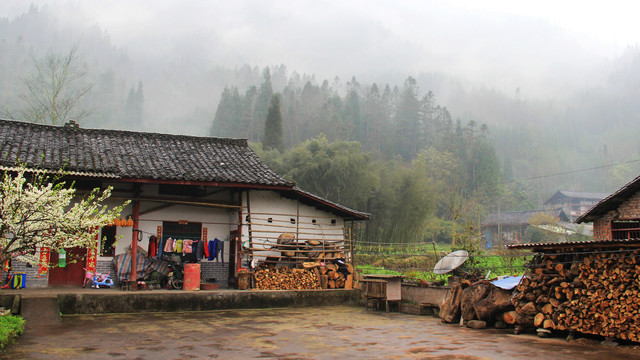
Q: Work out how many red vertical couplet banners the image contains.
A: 4